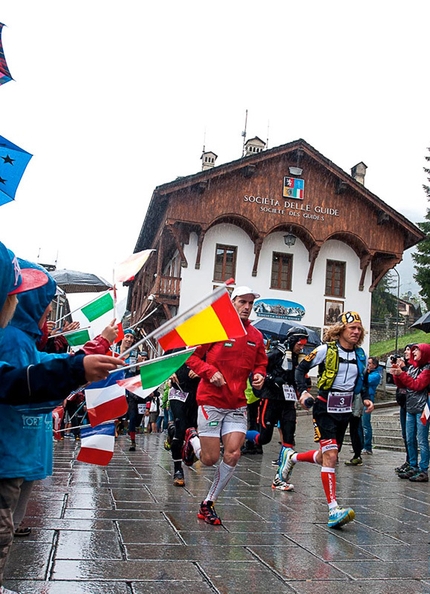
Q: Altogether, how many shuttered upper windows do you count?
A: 3